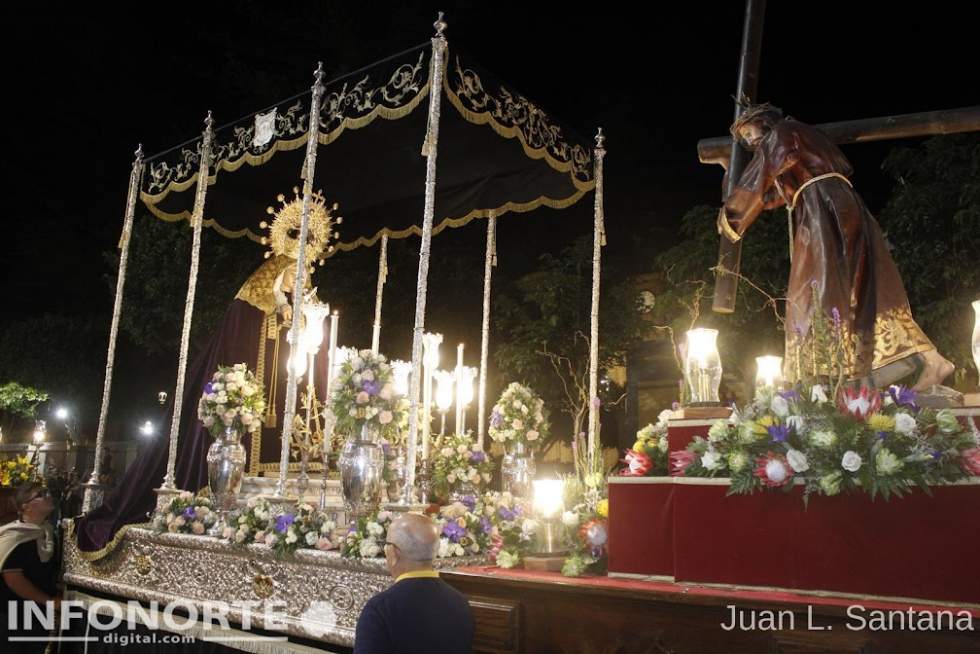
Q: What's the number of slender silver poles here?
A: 7